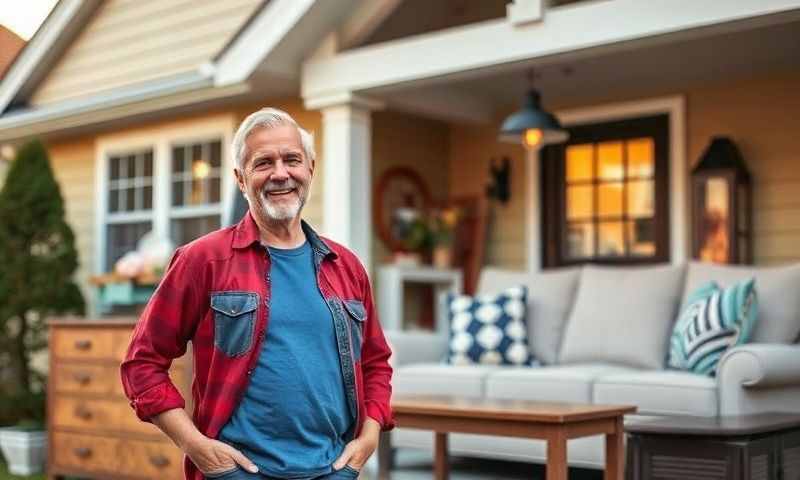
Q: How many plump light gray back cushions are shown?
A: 3